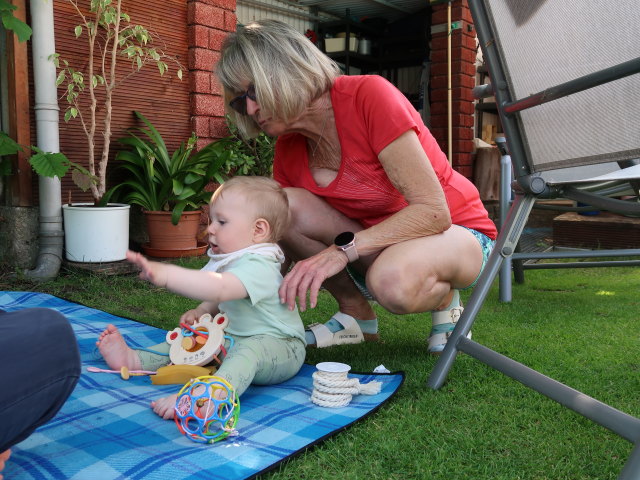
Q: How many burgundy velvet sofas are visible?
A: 0